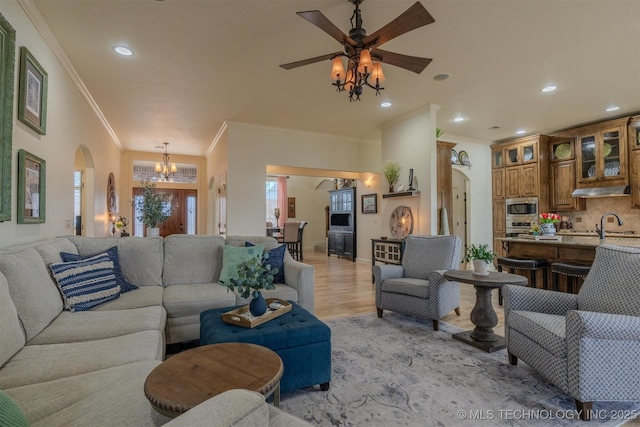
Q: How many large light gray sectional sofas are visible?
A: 1